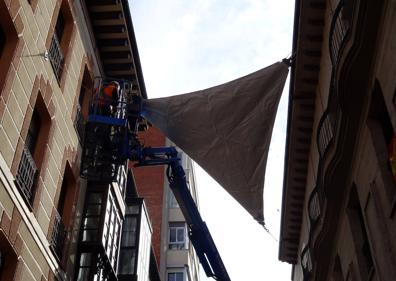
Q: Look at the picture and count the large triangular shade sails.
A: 1